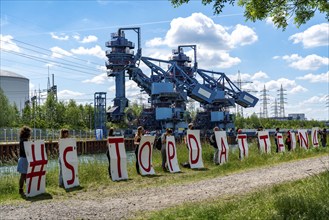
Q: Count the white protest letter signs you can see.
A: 13